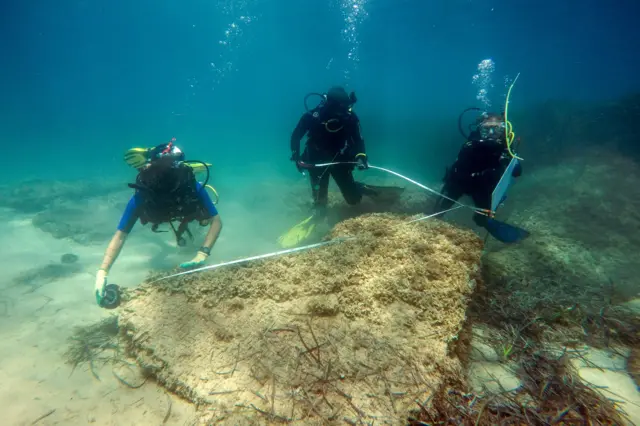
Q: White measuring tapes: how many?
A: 2